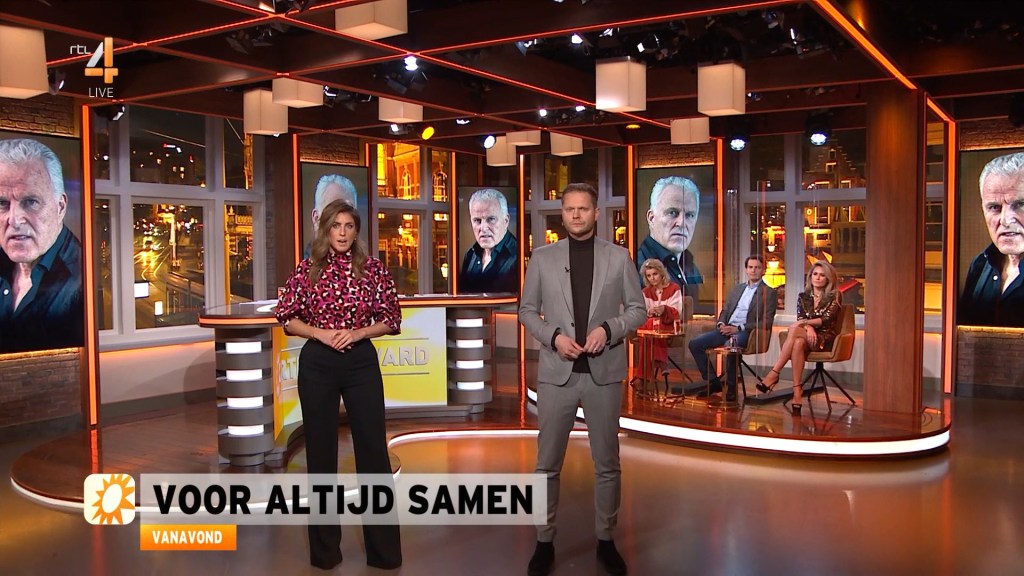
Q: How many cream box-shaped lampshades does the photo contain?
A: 11